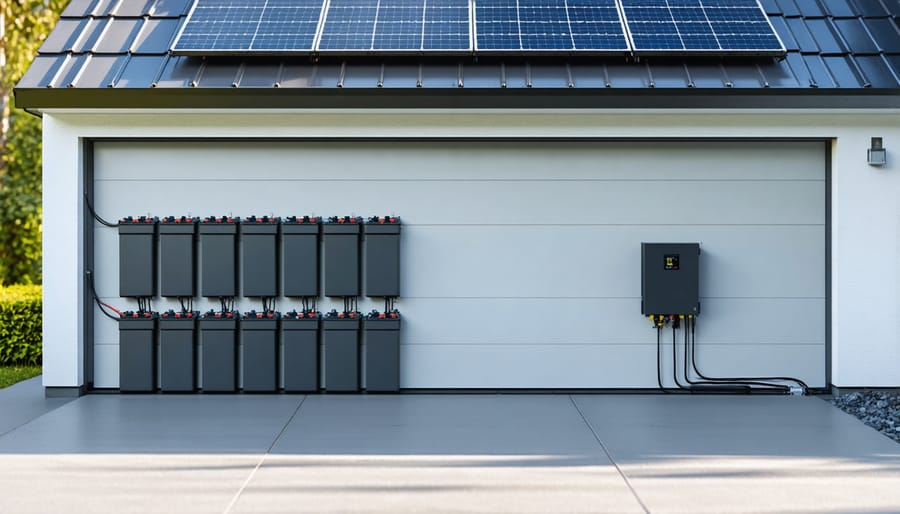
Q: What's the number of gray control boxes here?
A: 1